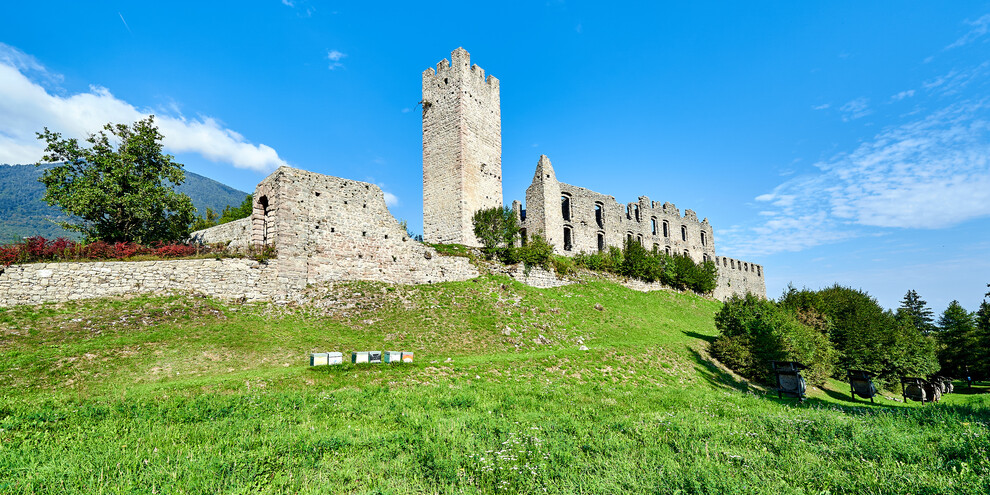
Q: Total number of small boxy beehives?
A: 6